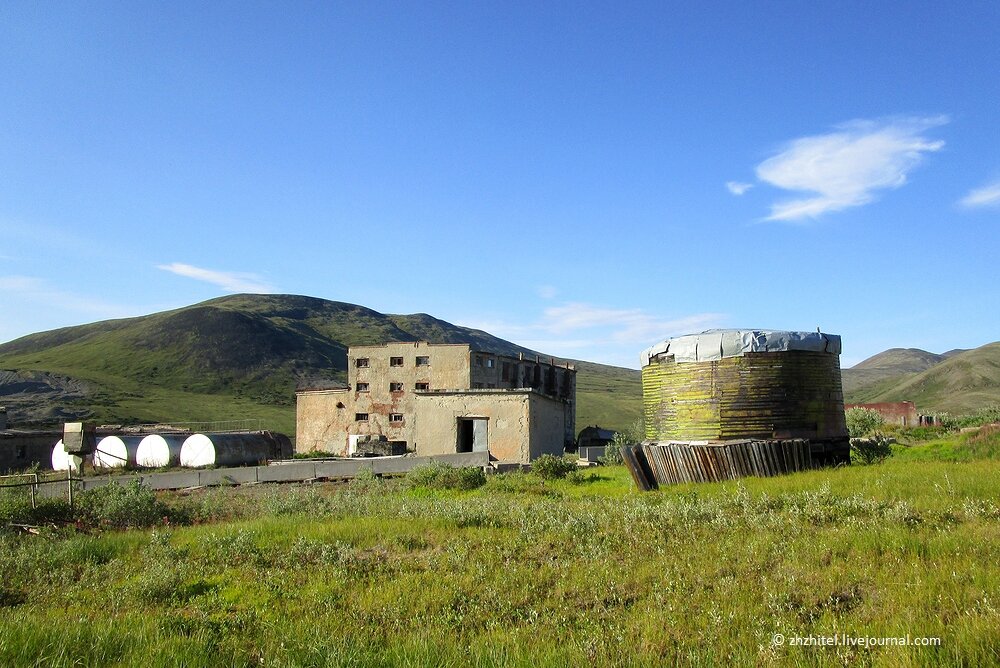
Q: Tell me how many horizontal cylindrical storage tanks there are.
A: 4